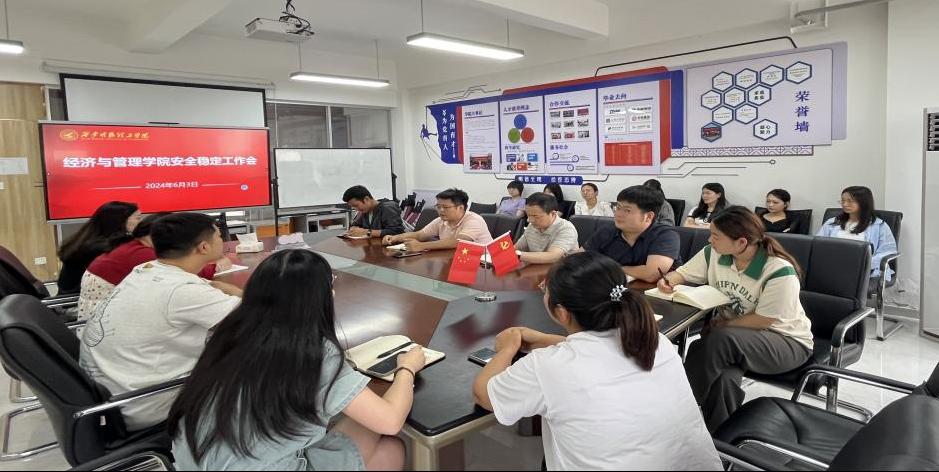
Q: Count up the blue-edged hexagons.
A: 11